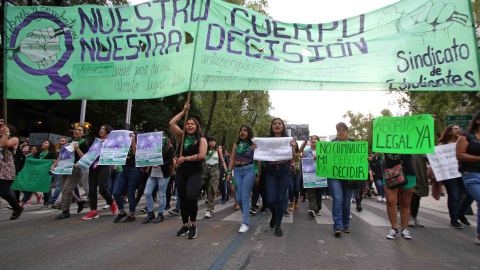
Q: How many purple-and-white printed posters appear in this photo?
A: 5